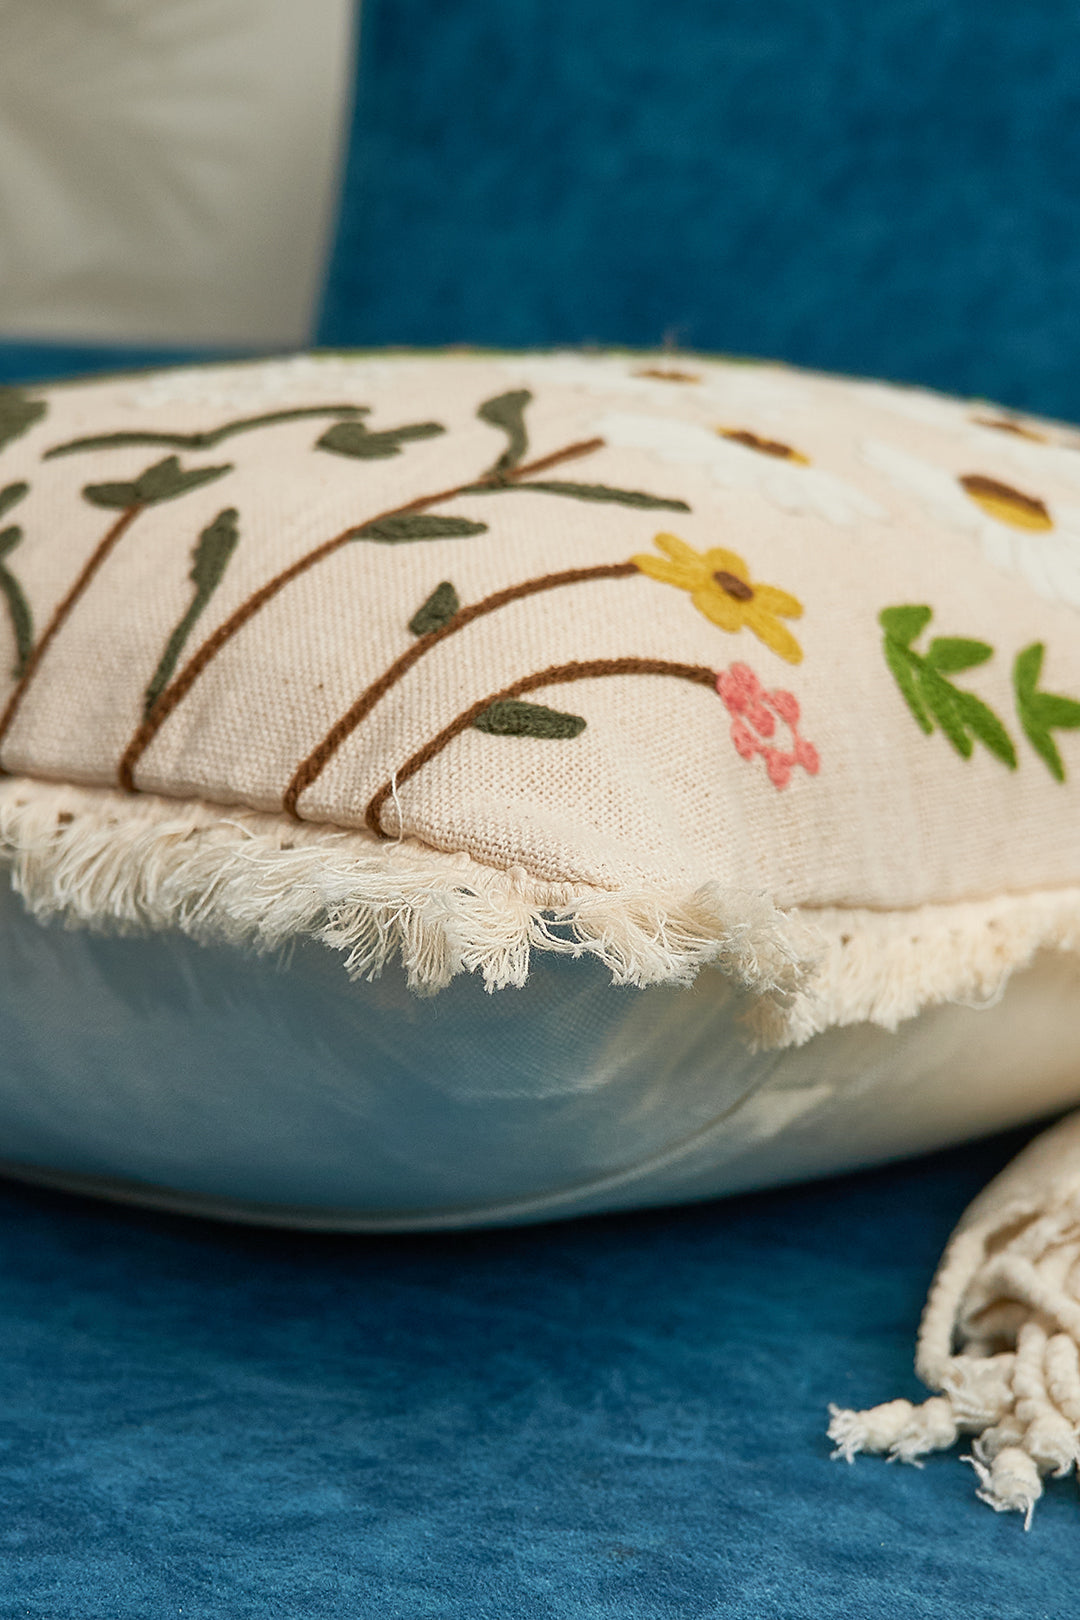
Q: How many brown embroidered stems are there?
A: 4